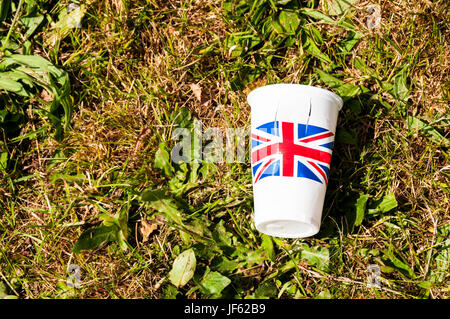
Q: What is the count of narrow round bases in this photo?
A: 1